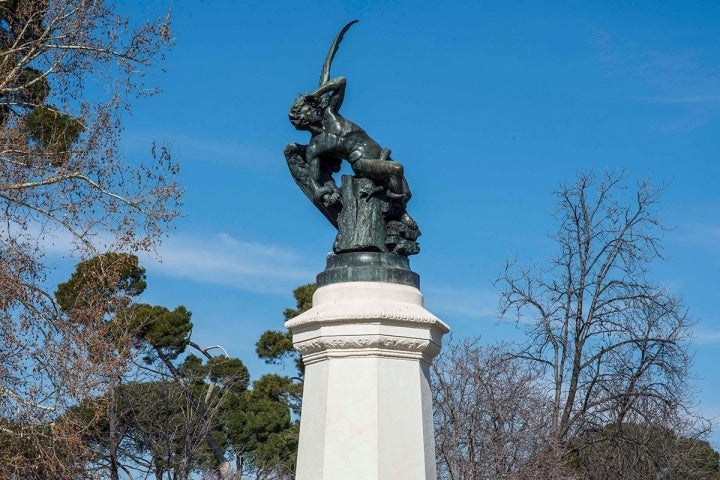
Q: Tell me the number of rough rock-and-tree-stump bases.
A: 1